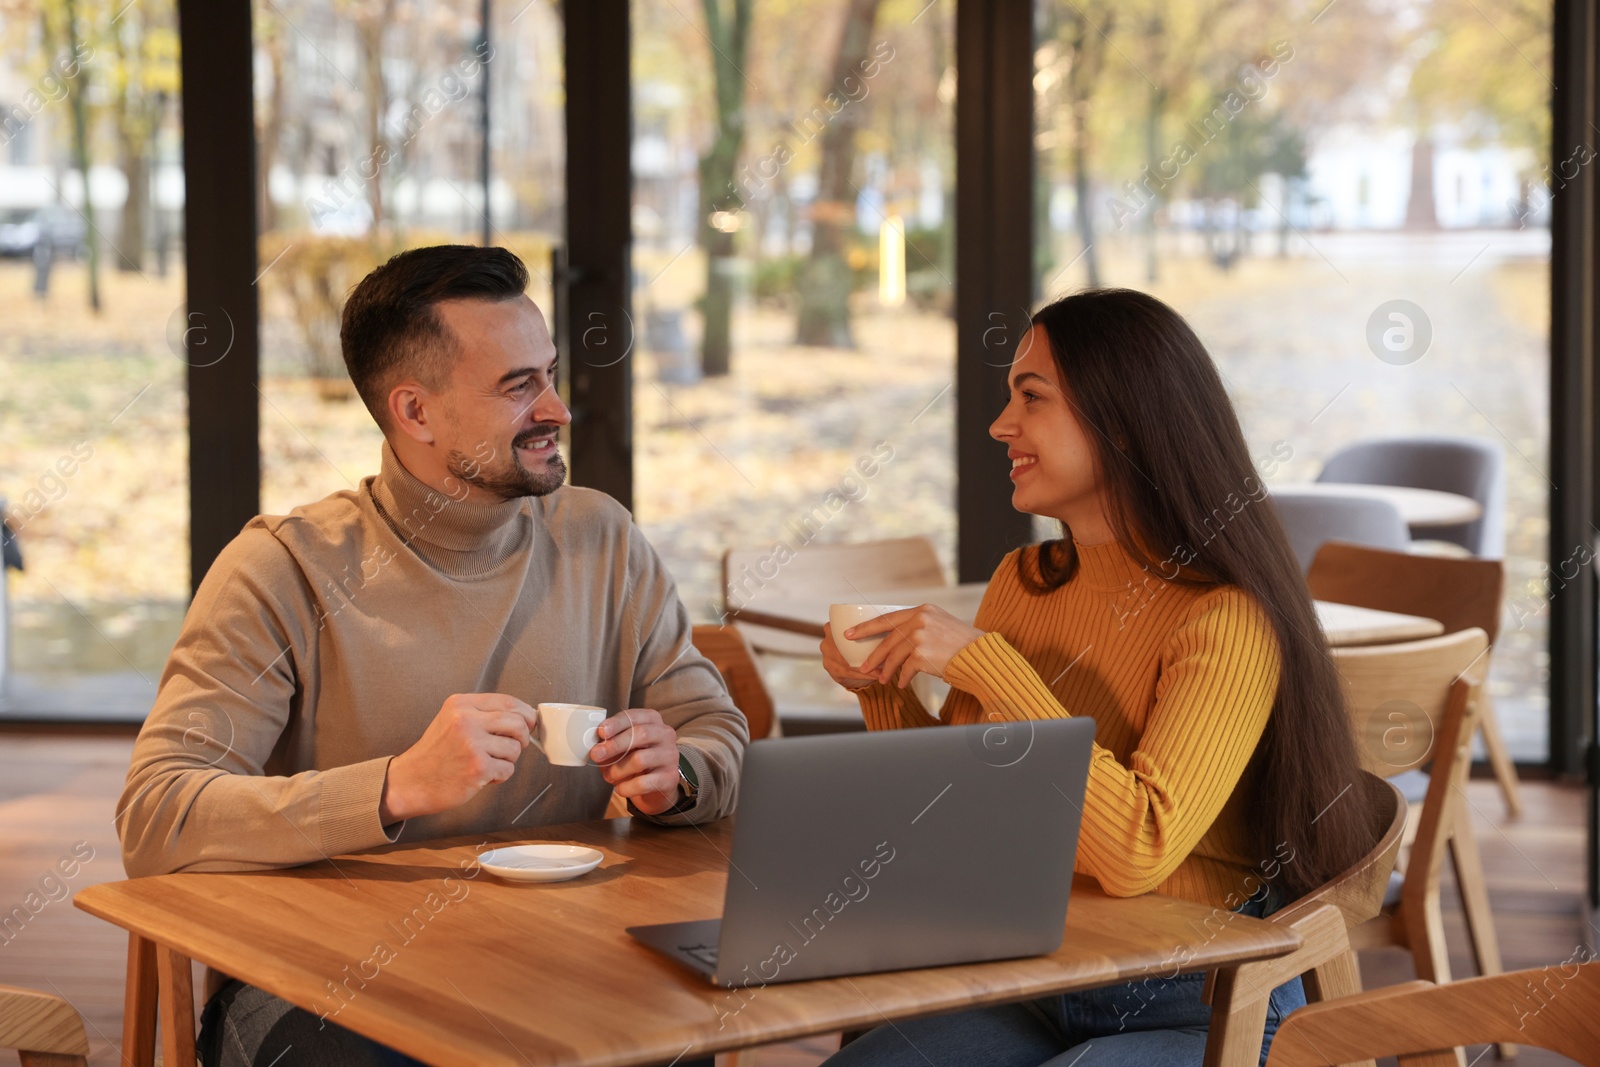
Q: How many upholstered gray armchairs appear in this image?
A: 2